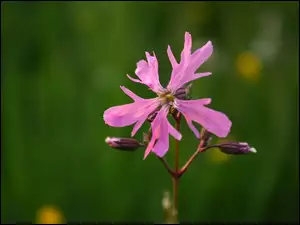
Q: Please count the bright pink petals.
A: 5